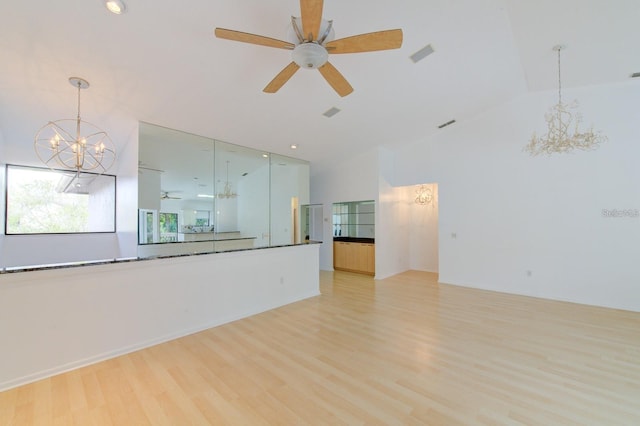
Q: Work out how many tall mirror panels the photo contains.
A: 3